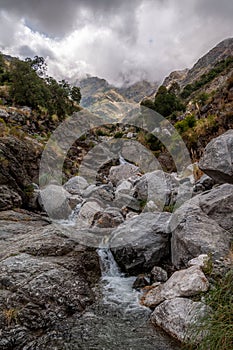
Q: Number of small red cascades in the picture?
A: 0